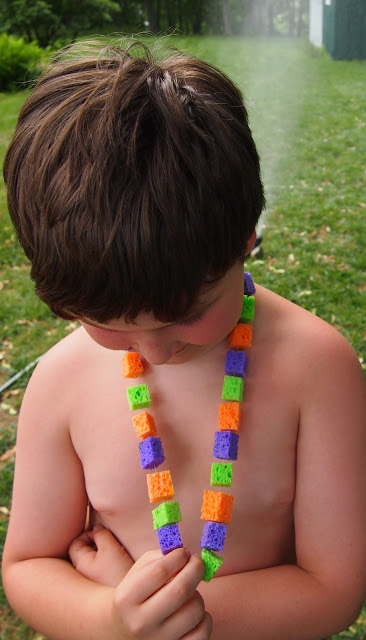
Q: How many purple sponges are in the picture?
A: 6